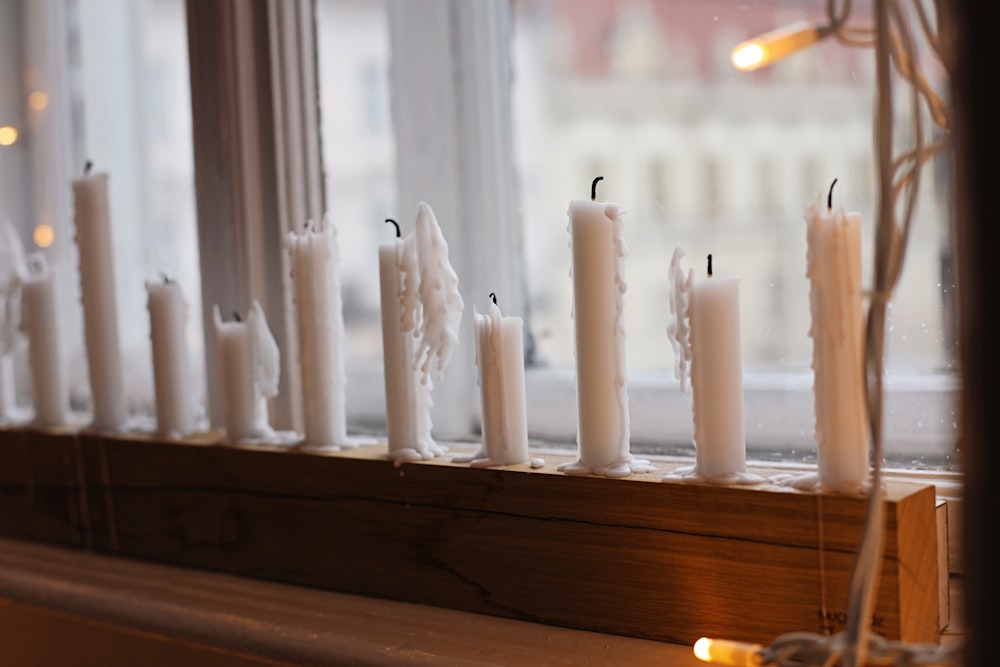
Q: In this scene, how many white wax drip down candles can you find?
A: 11